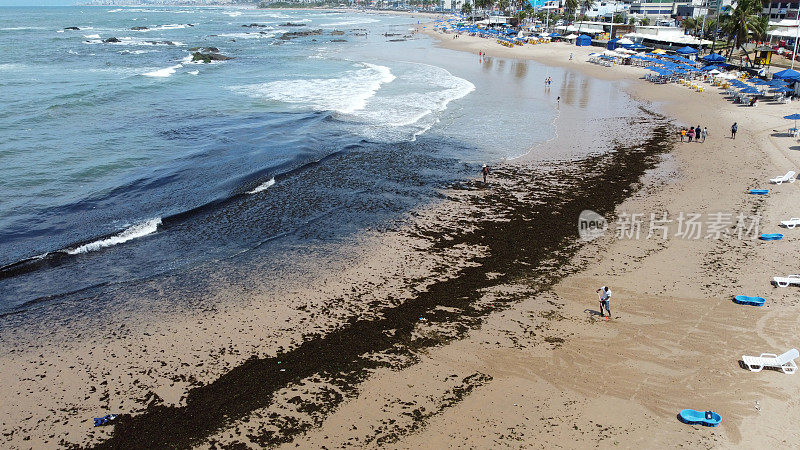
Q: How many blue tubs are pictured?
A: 4